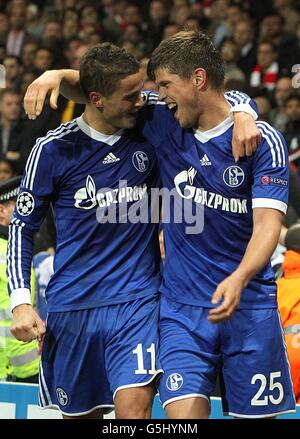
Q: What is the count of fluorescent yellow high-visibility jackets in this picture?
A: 1